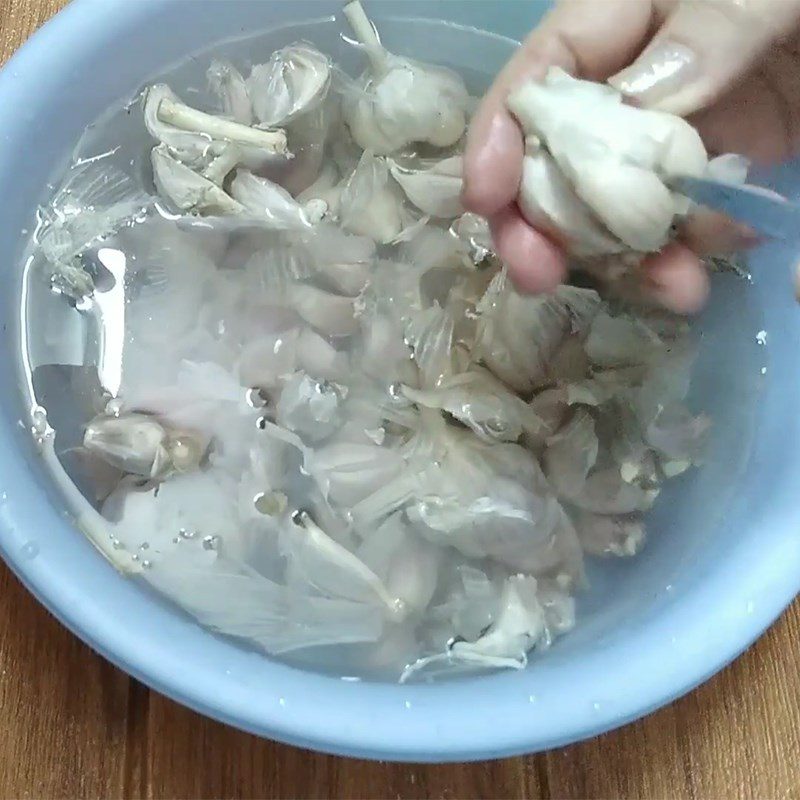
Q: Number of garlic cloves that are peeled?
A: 0